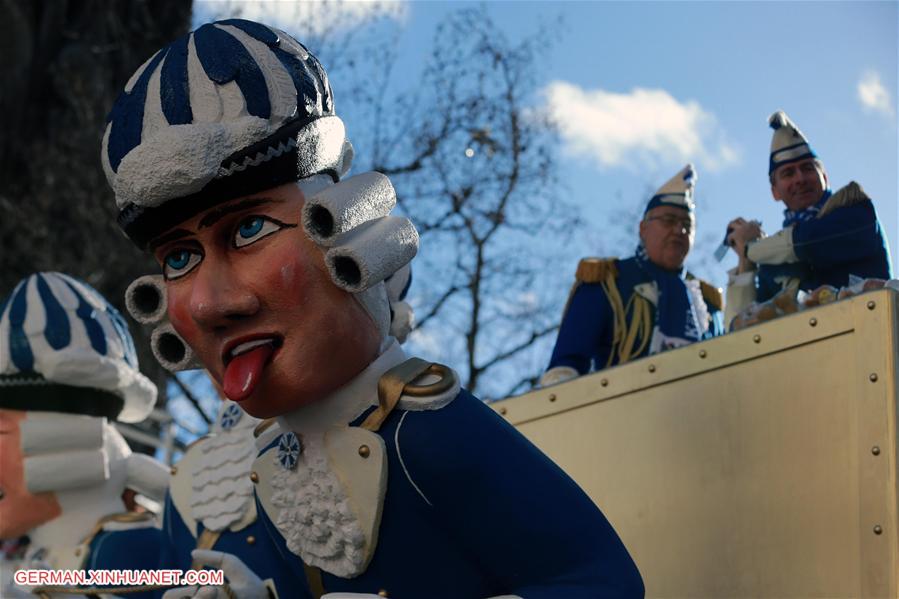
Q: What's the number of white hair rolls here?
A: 6